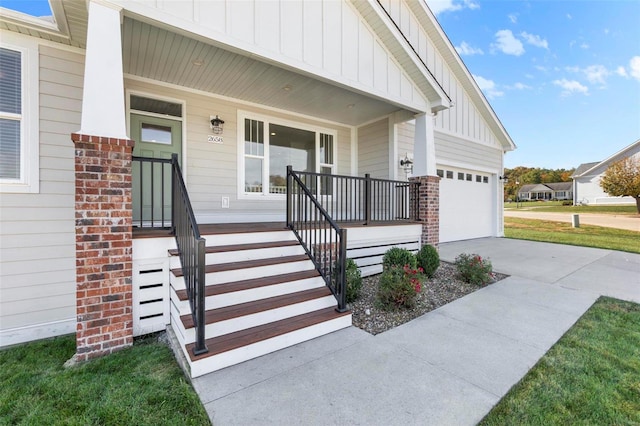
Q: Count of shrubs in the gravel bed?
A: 5